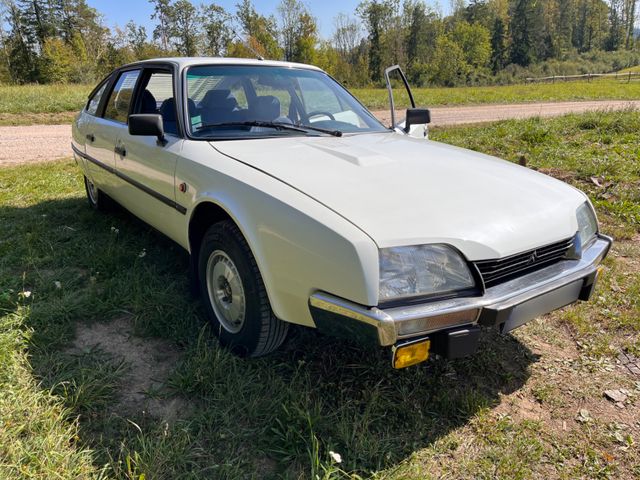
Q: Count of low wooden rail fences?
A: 1